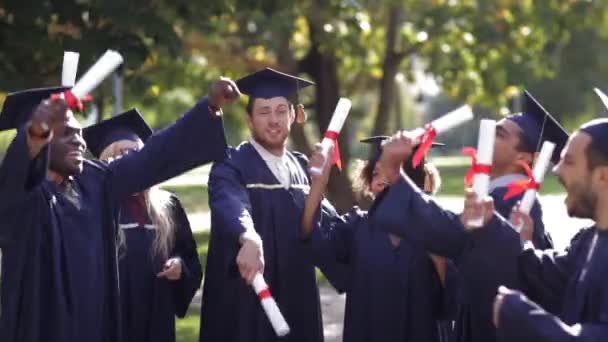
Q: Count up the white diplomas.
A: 7